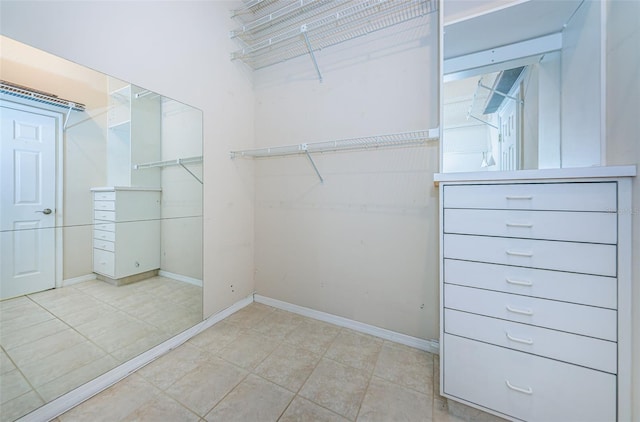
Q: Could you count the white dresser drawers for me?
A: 7